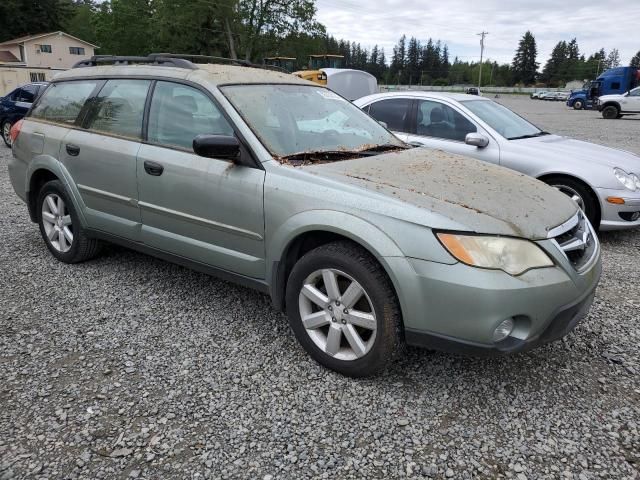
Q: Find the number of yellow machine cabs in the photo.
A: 2